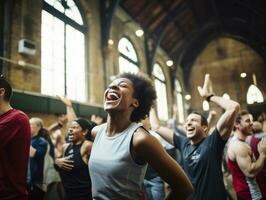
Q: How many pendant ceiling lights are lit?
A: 5